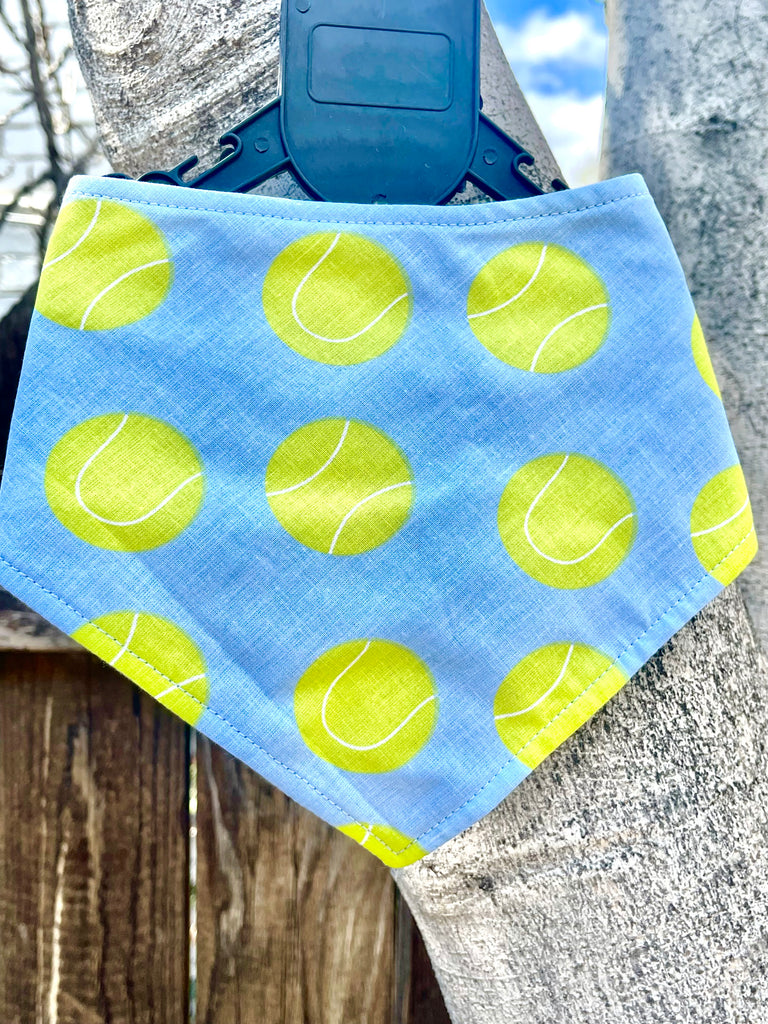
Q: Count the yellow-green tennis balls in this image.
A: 12